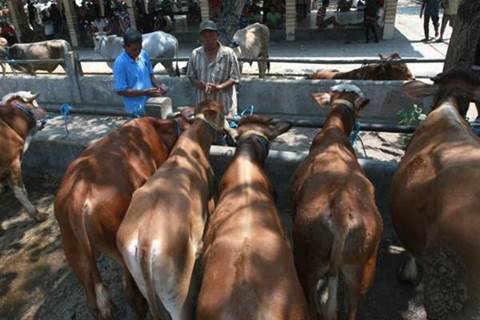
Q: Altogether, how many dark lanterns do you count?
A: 0